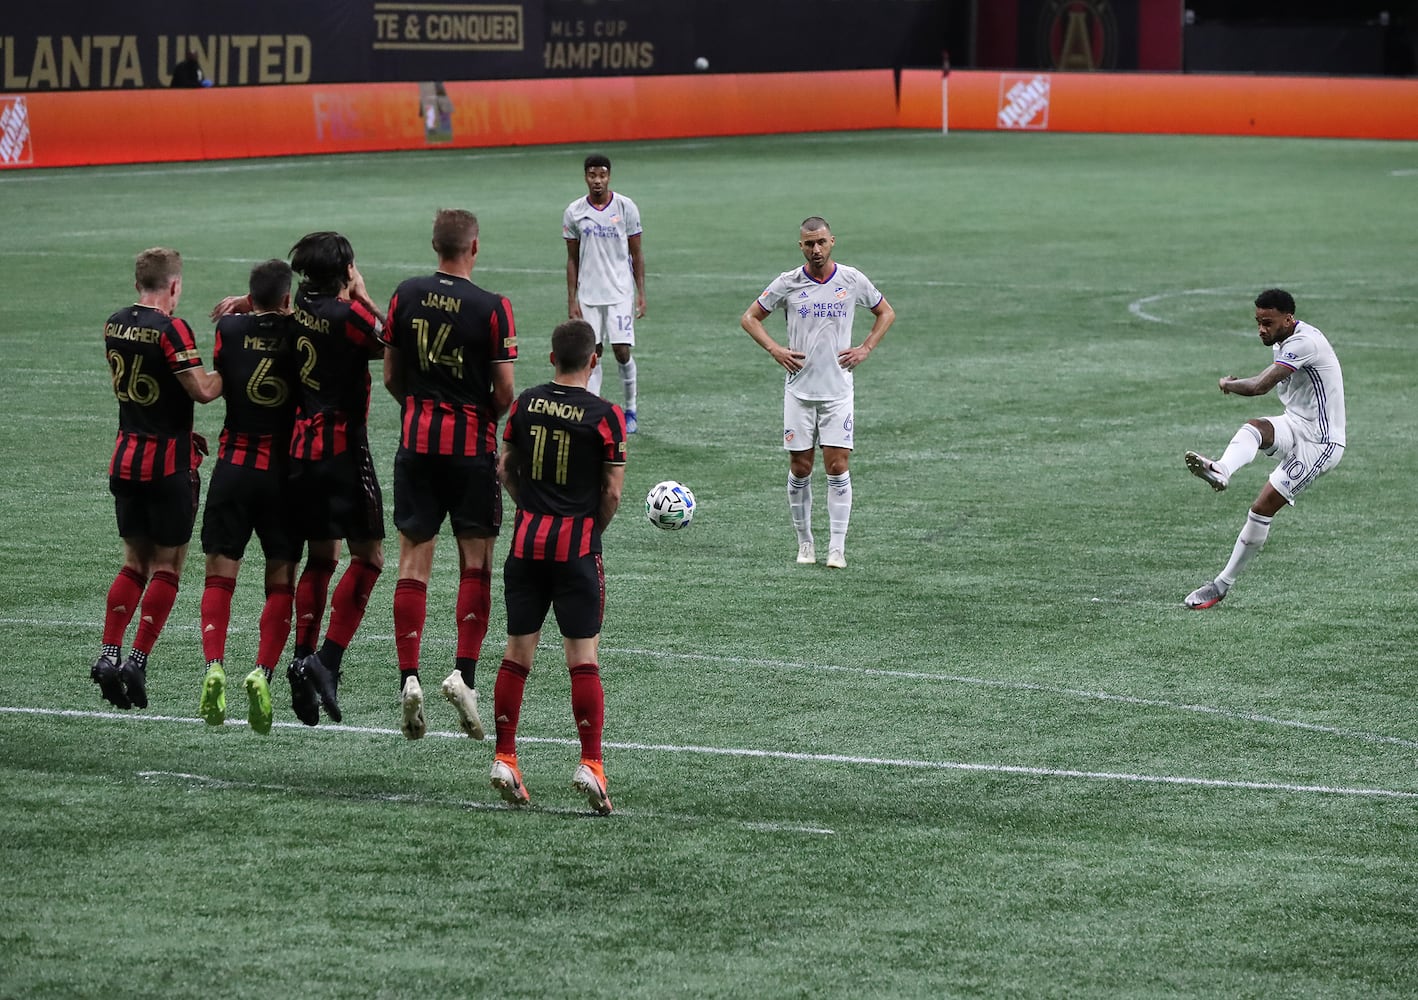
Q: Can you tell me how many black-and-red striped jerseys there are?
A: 5